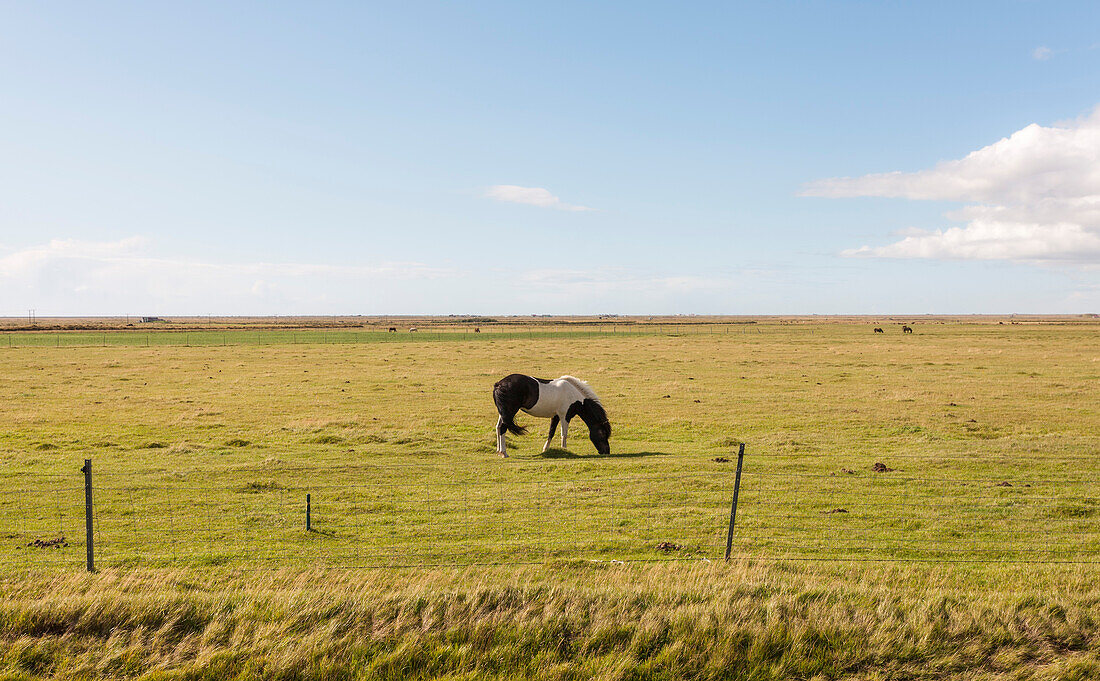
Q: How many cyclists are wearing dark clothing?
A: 0